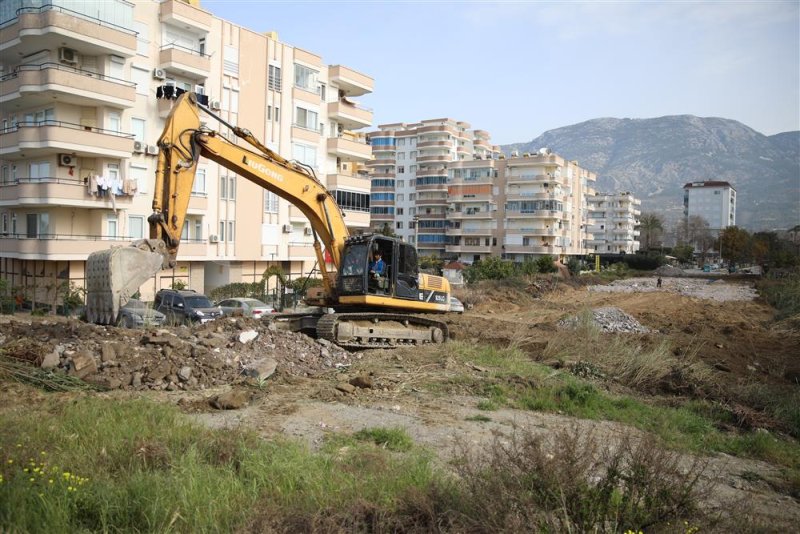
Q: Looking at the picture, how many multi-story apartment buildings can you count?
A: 5